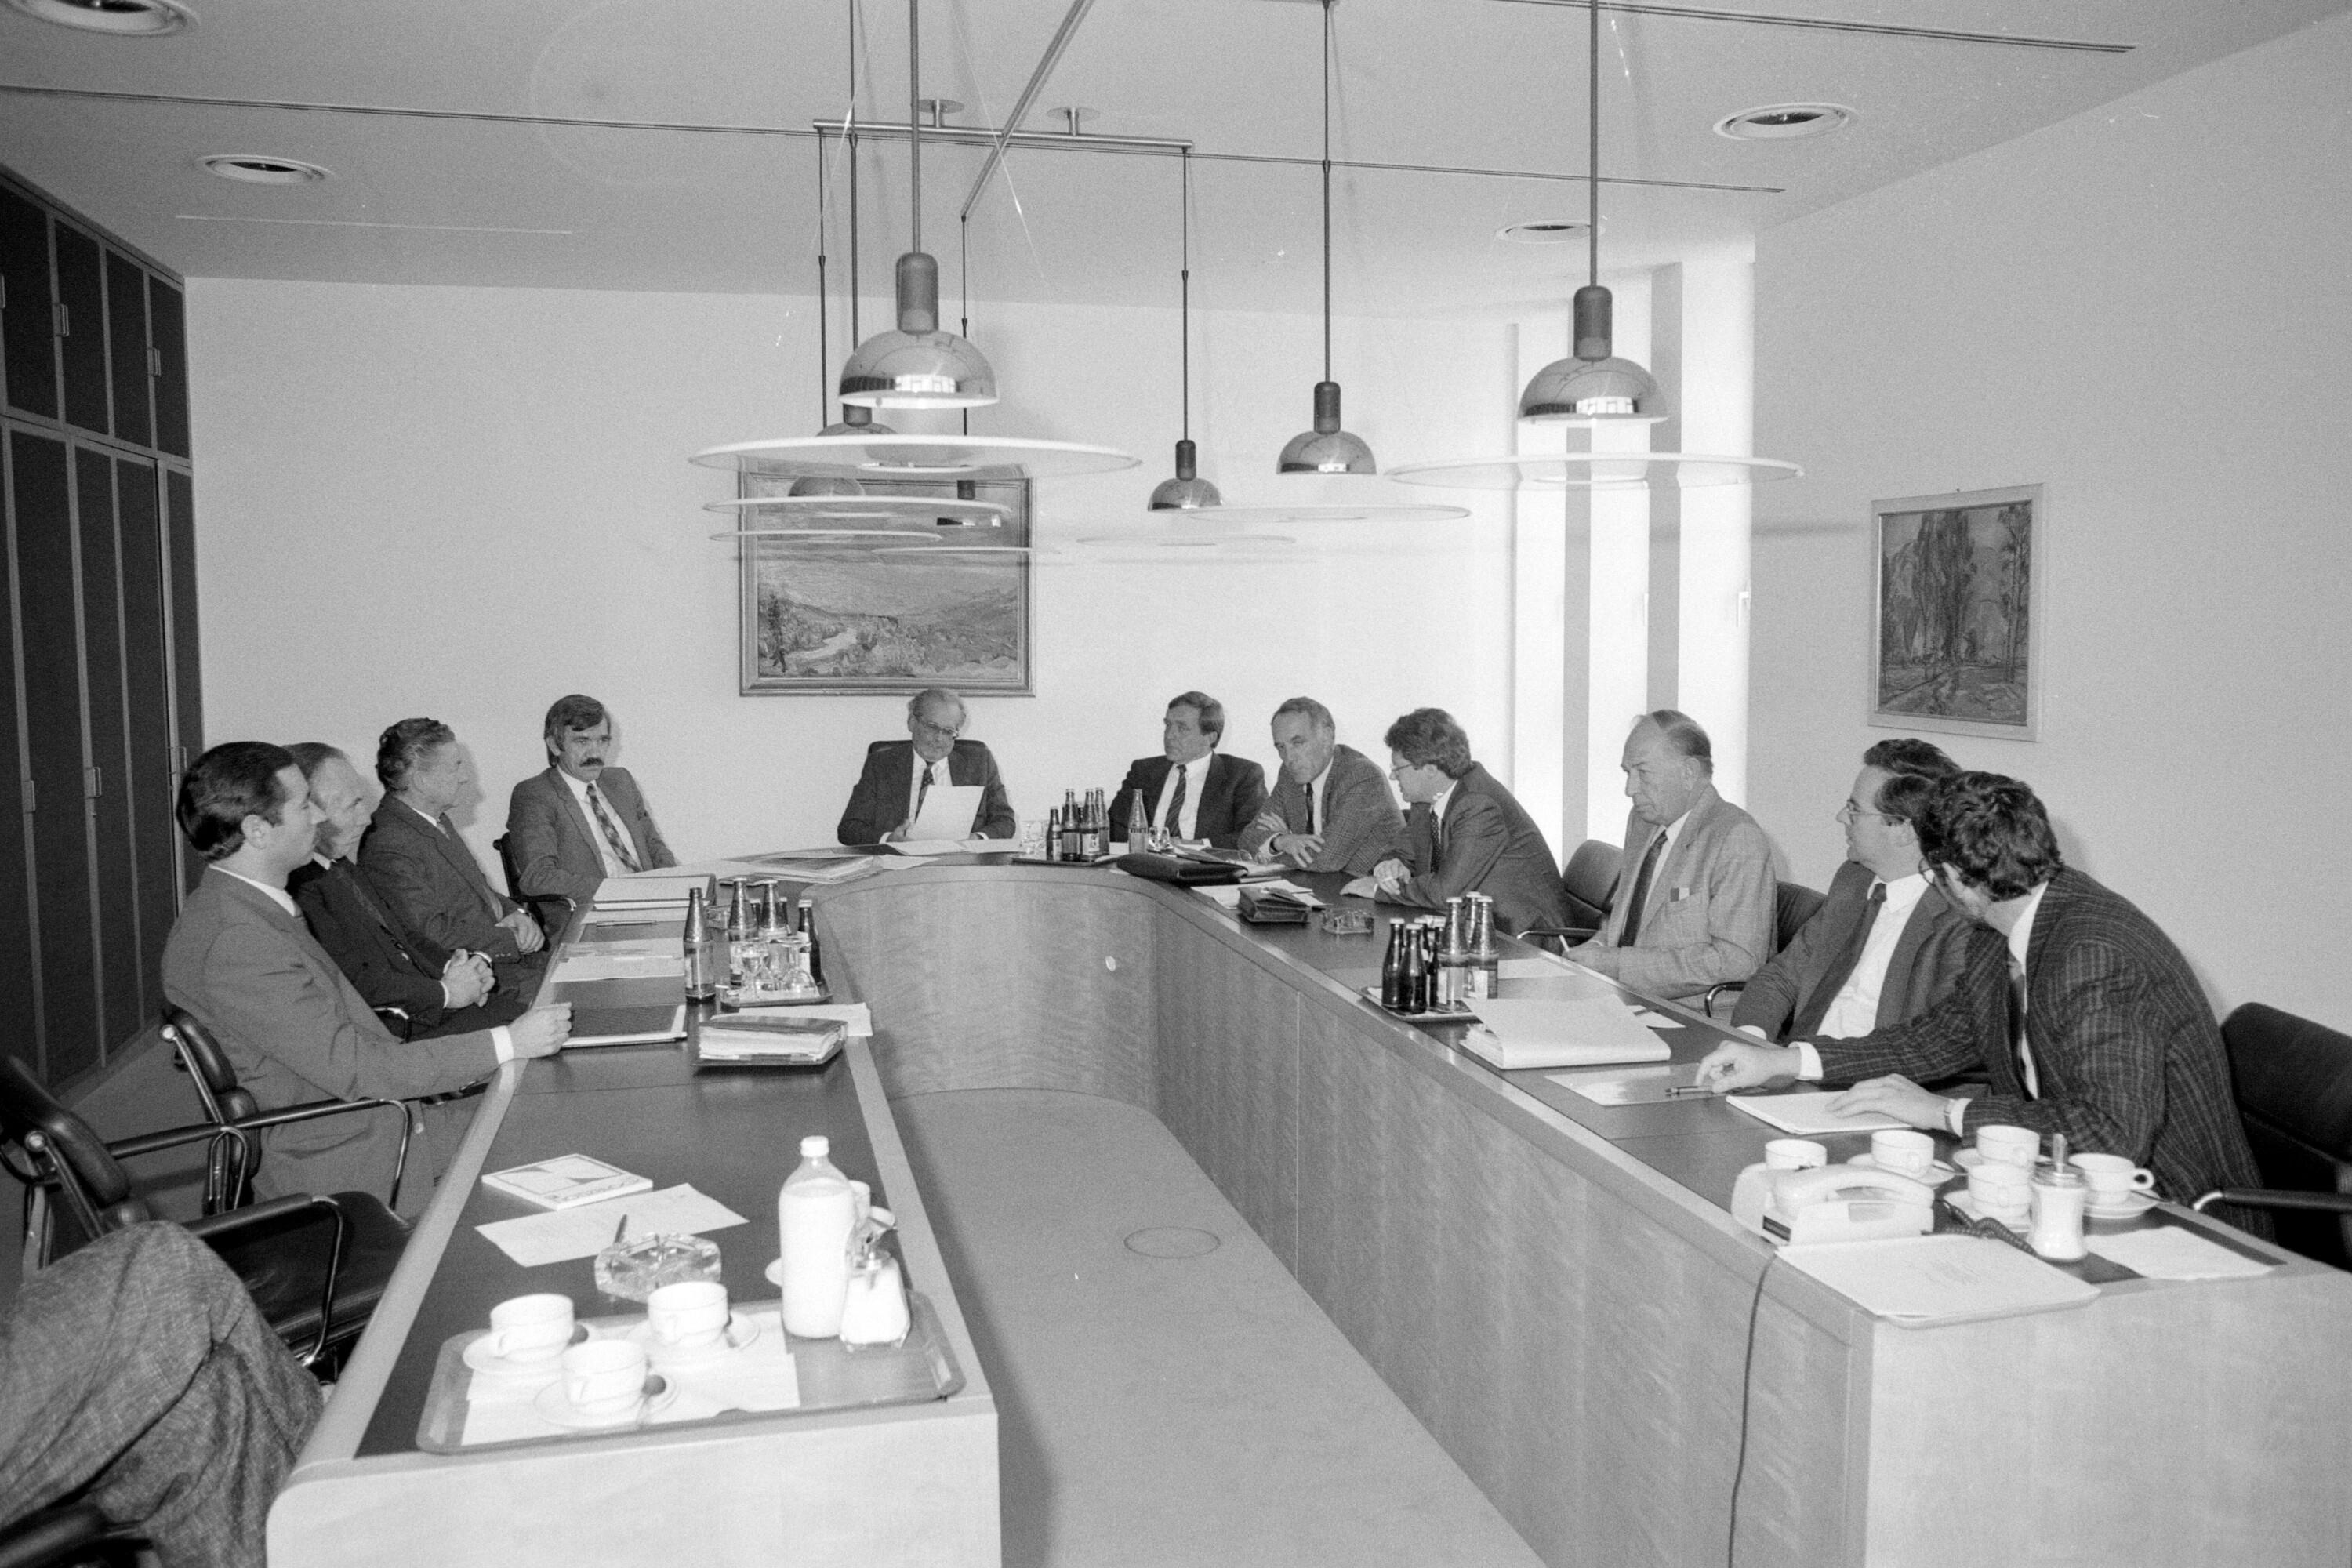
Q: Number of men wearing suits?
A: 11